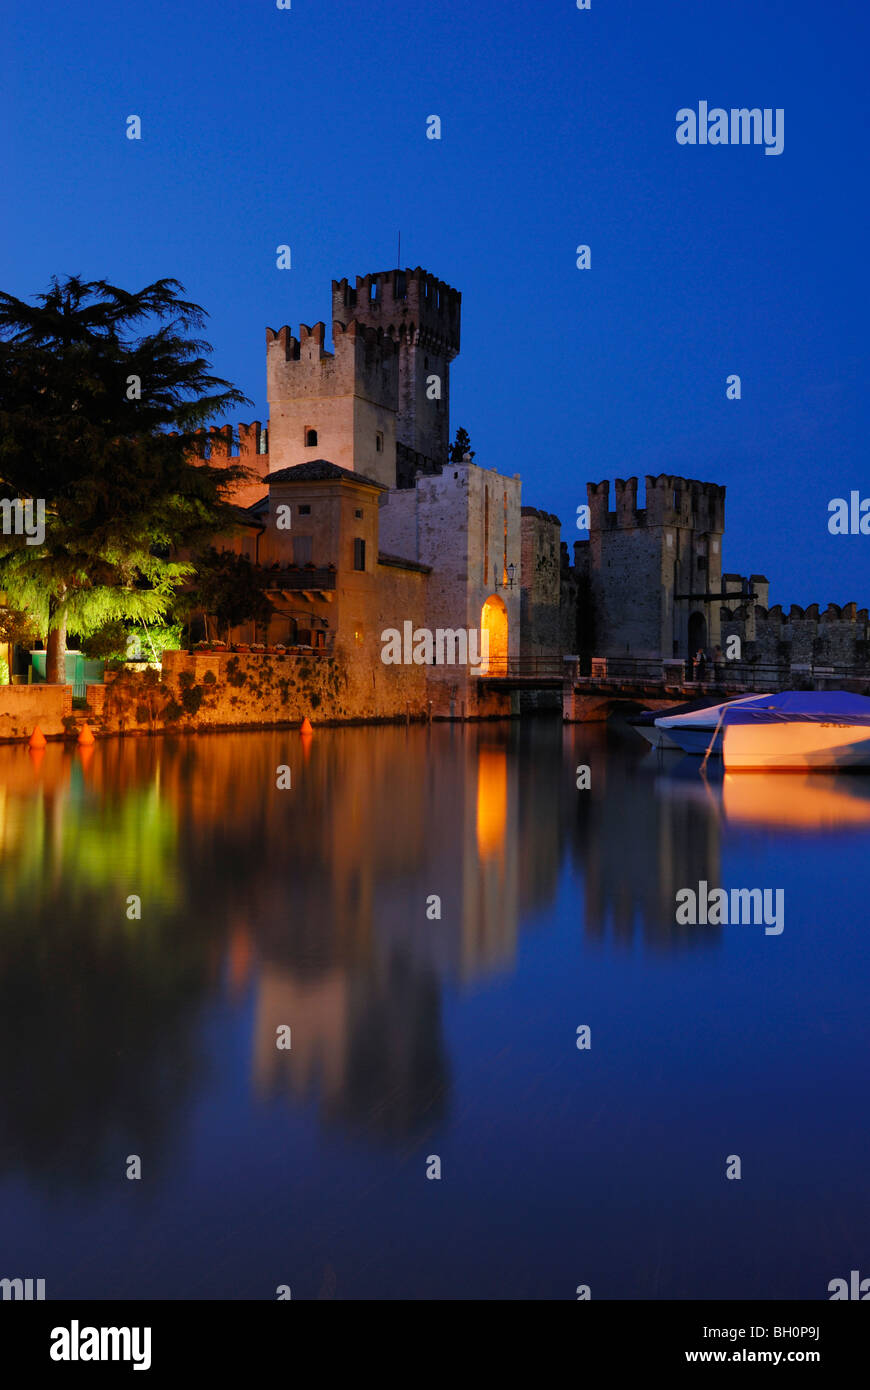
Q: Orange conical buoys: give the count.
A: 3